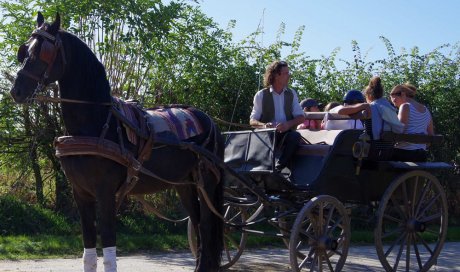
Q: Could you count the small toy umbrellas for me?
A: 0